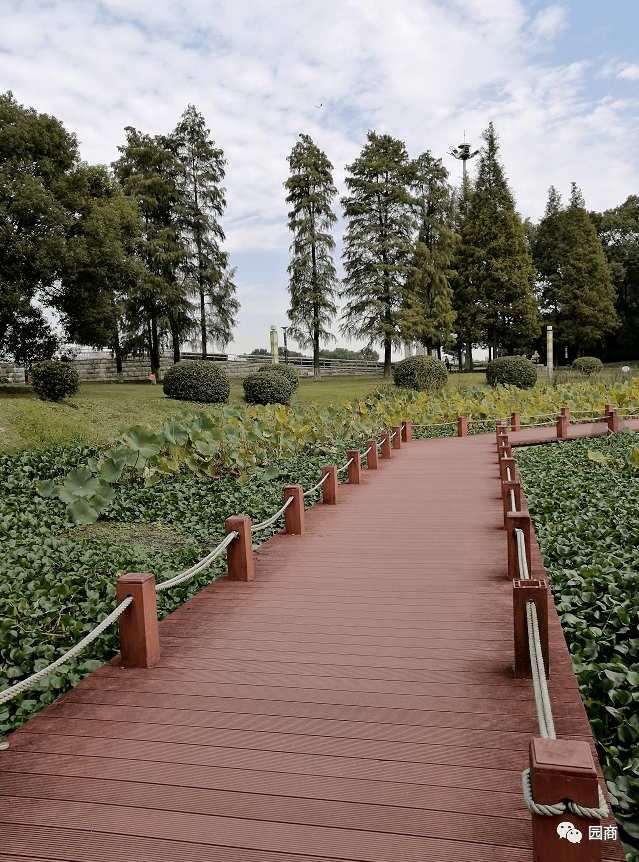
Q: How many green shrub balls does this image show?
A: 7